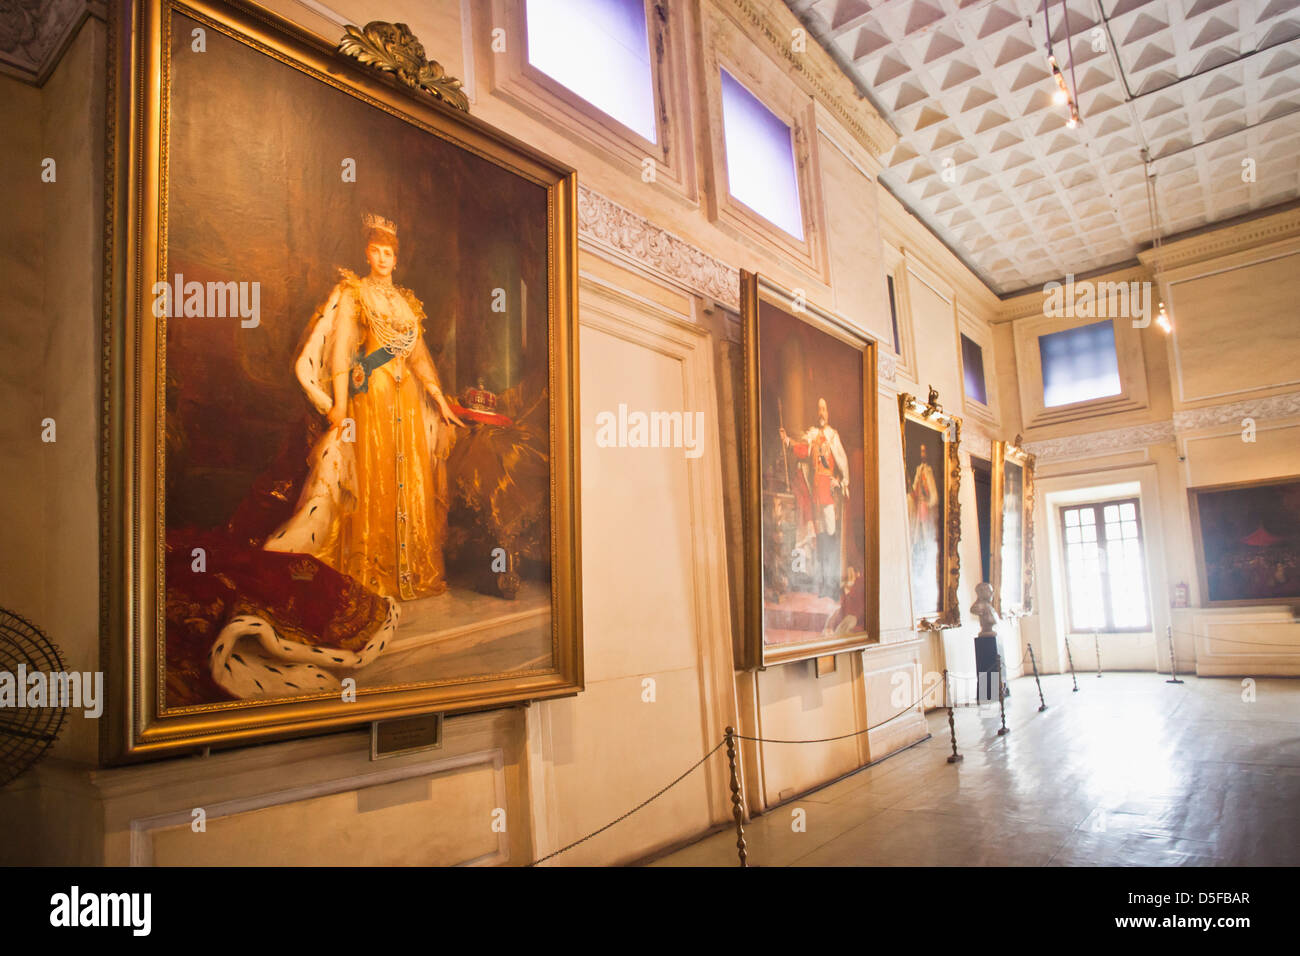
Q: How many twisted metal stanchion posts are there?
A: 7